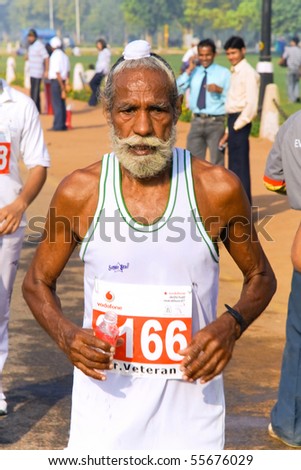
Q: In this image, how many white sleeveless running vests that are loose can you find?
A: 1